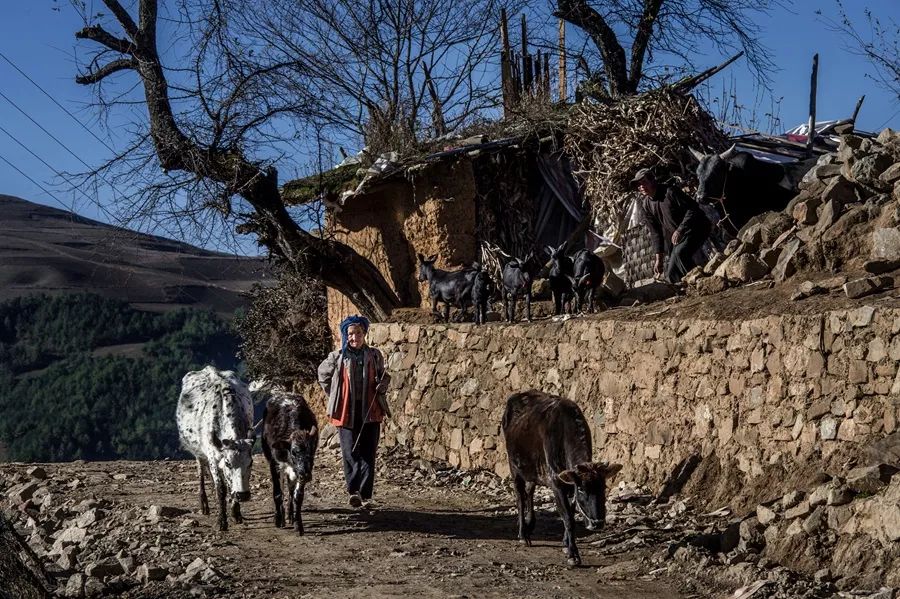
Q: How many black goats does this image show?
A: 5